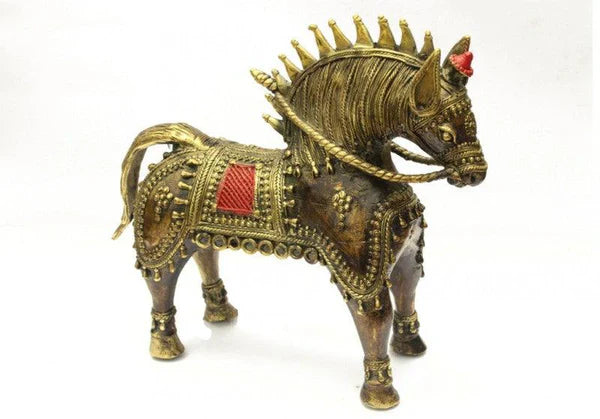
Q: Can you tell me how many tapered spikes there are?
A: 11